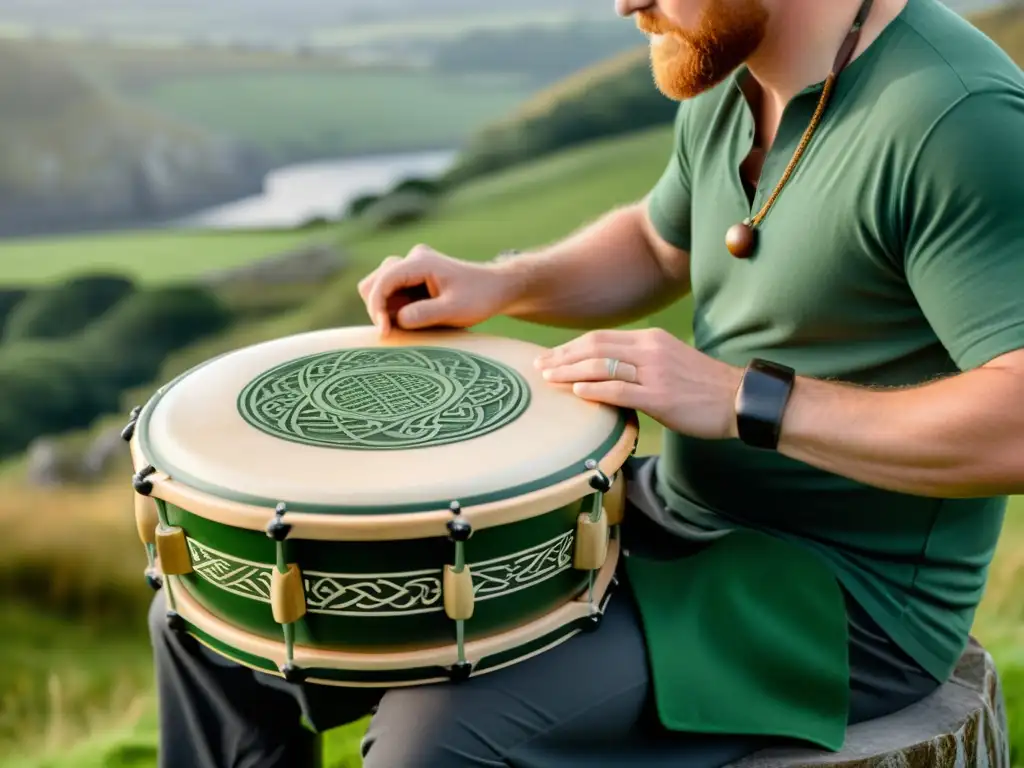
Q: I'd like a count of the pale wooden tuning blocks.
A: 6